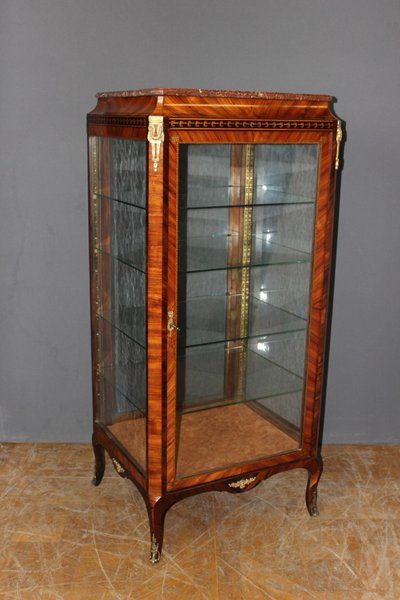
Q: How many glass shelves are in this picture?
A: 4